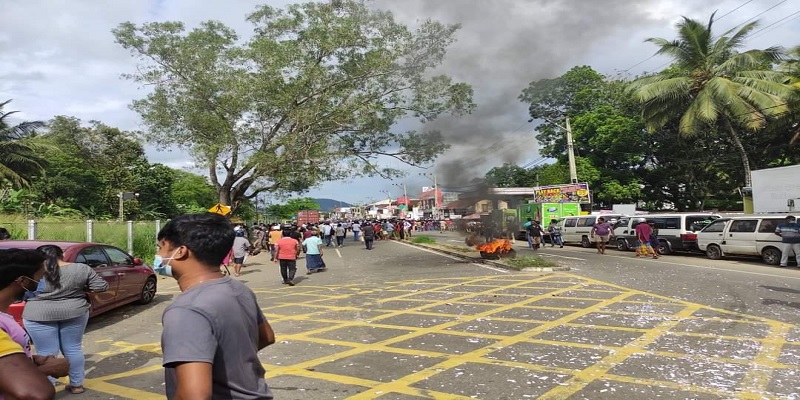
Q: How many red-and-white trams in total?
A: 0